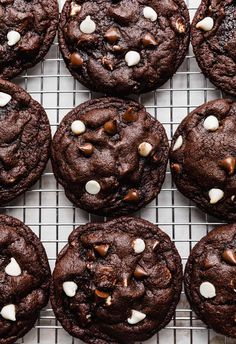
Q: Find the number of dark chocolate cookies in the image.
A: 9